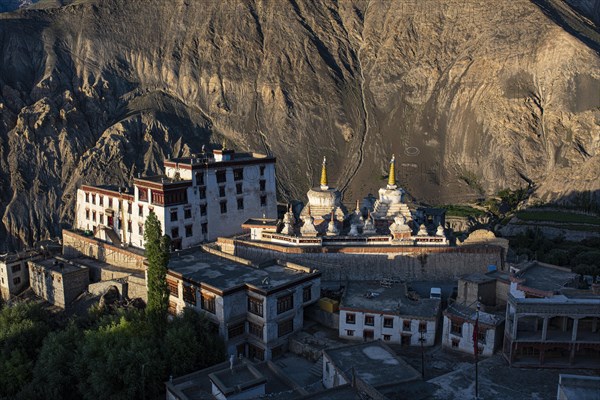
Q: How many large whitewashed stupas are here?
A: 2